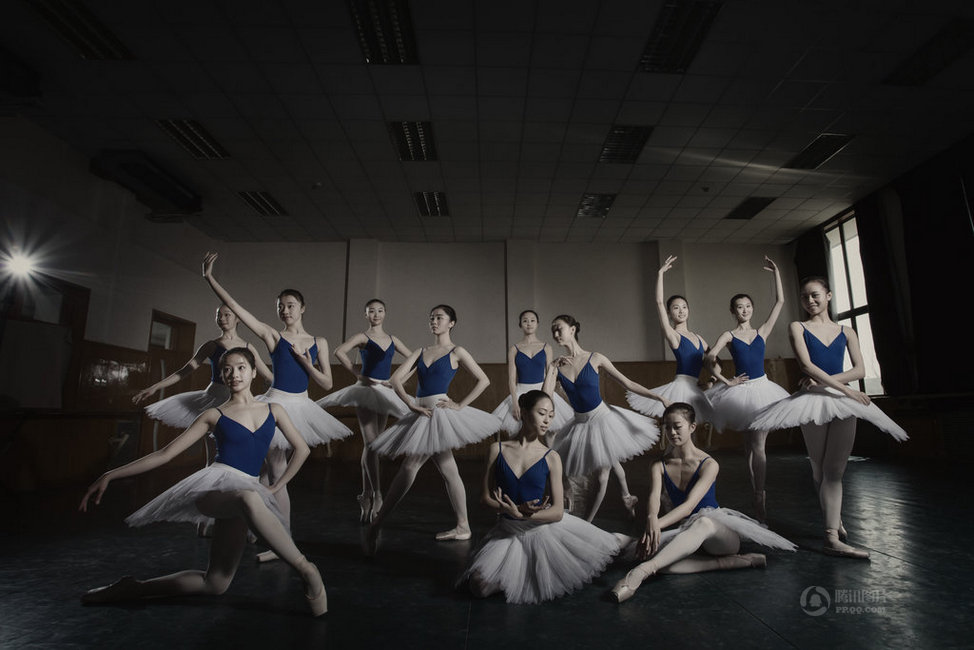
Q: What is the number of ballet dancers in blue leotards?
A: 12